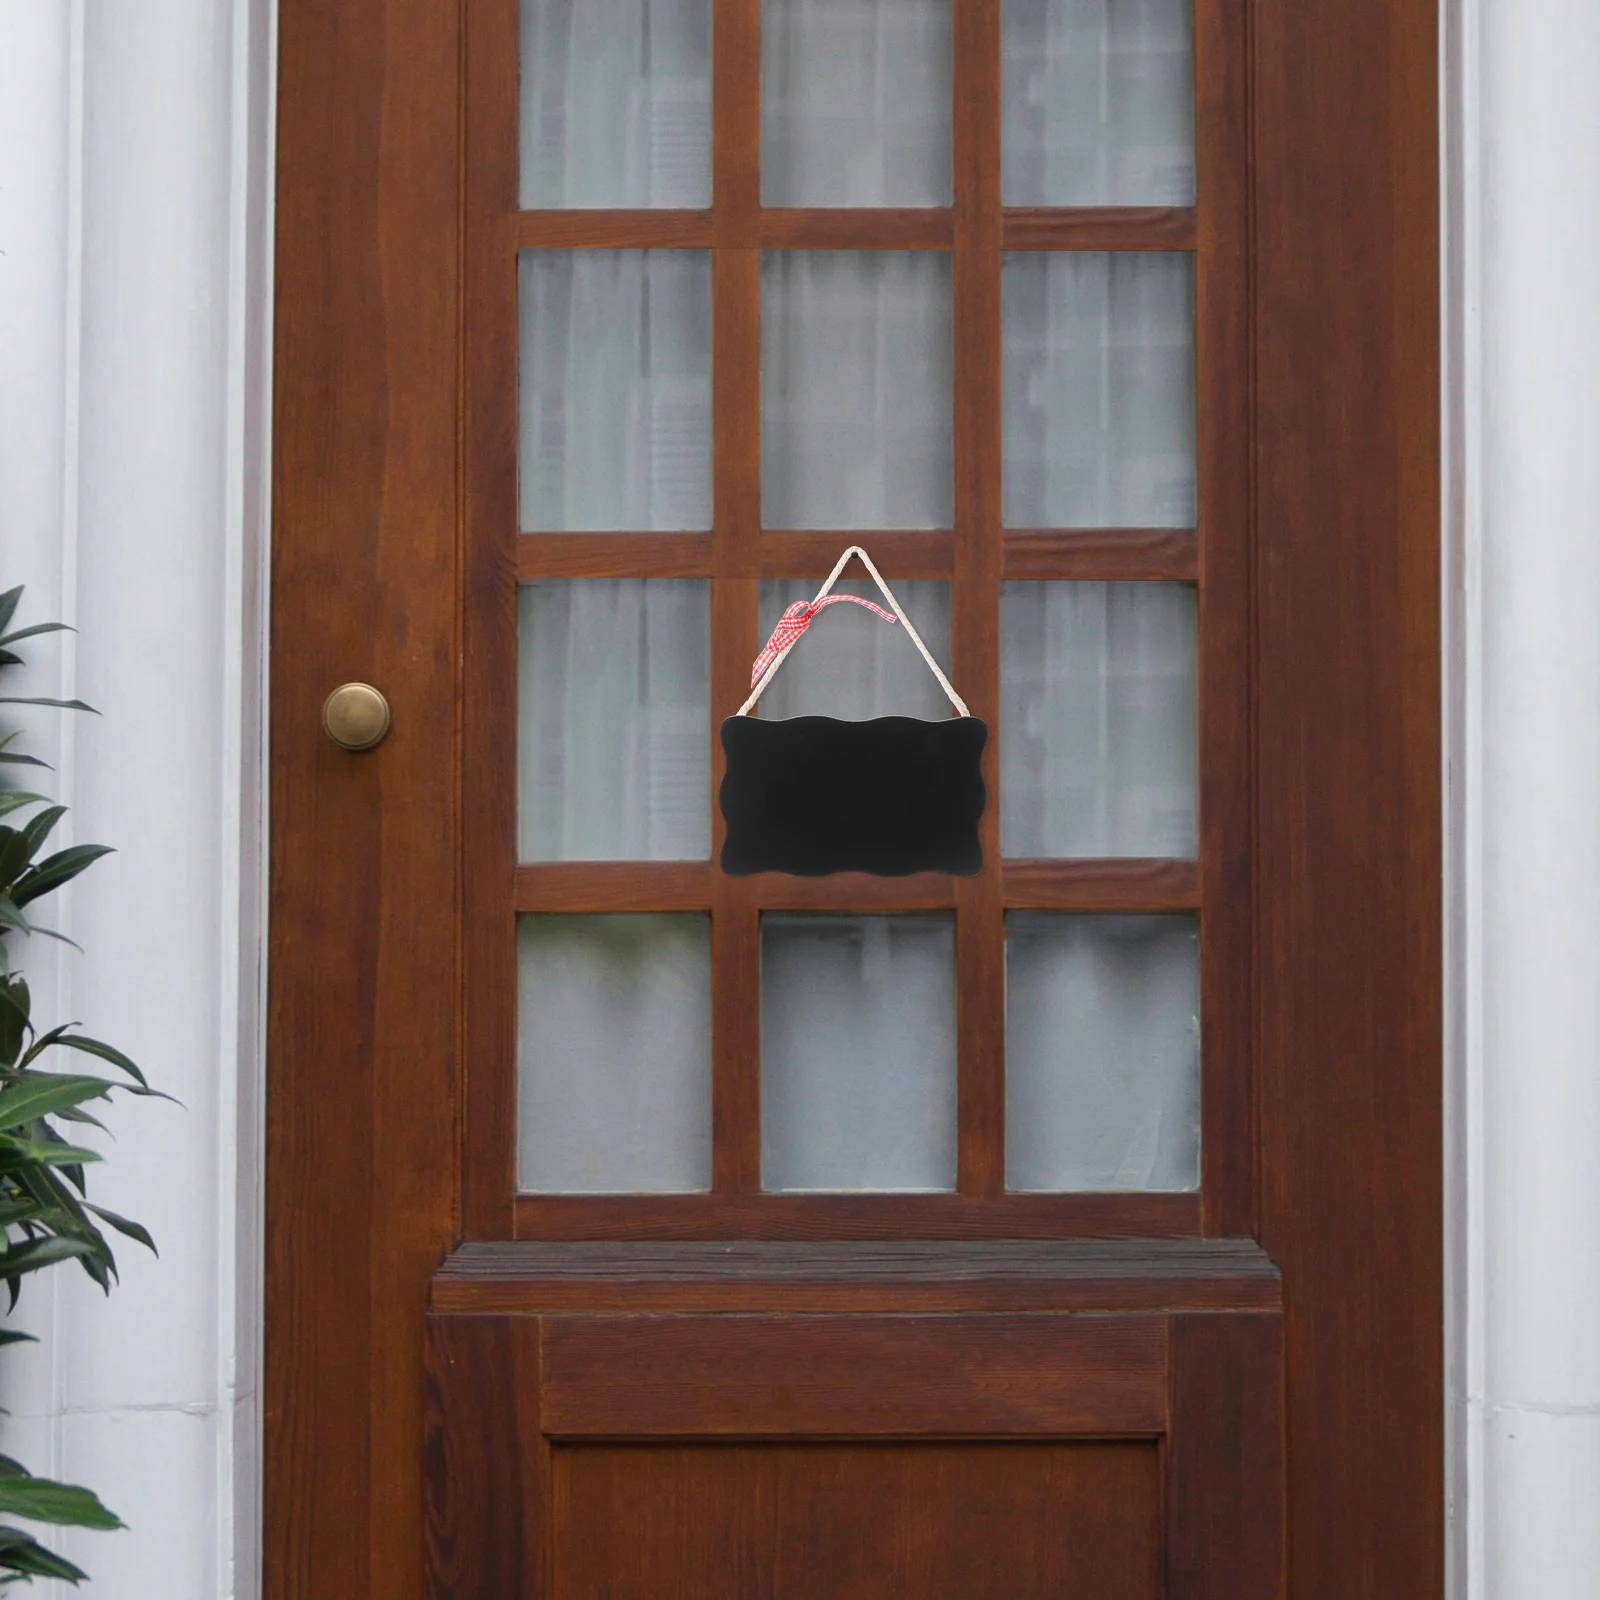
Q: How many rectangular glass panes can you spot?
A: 12